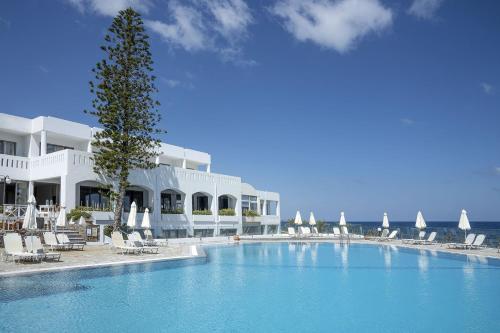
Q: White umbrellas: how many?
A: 10